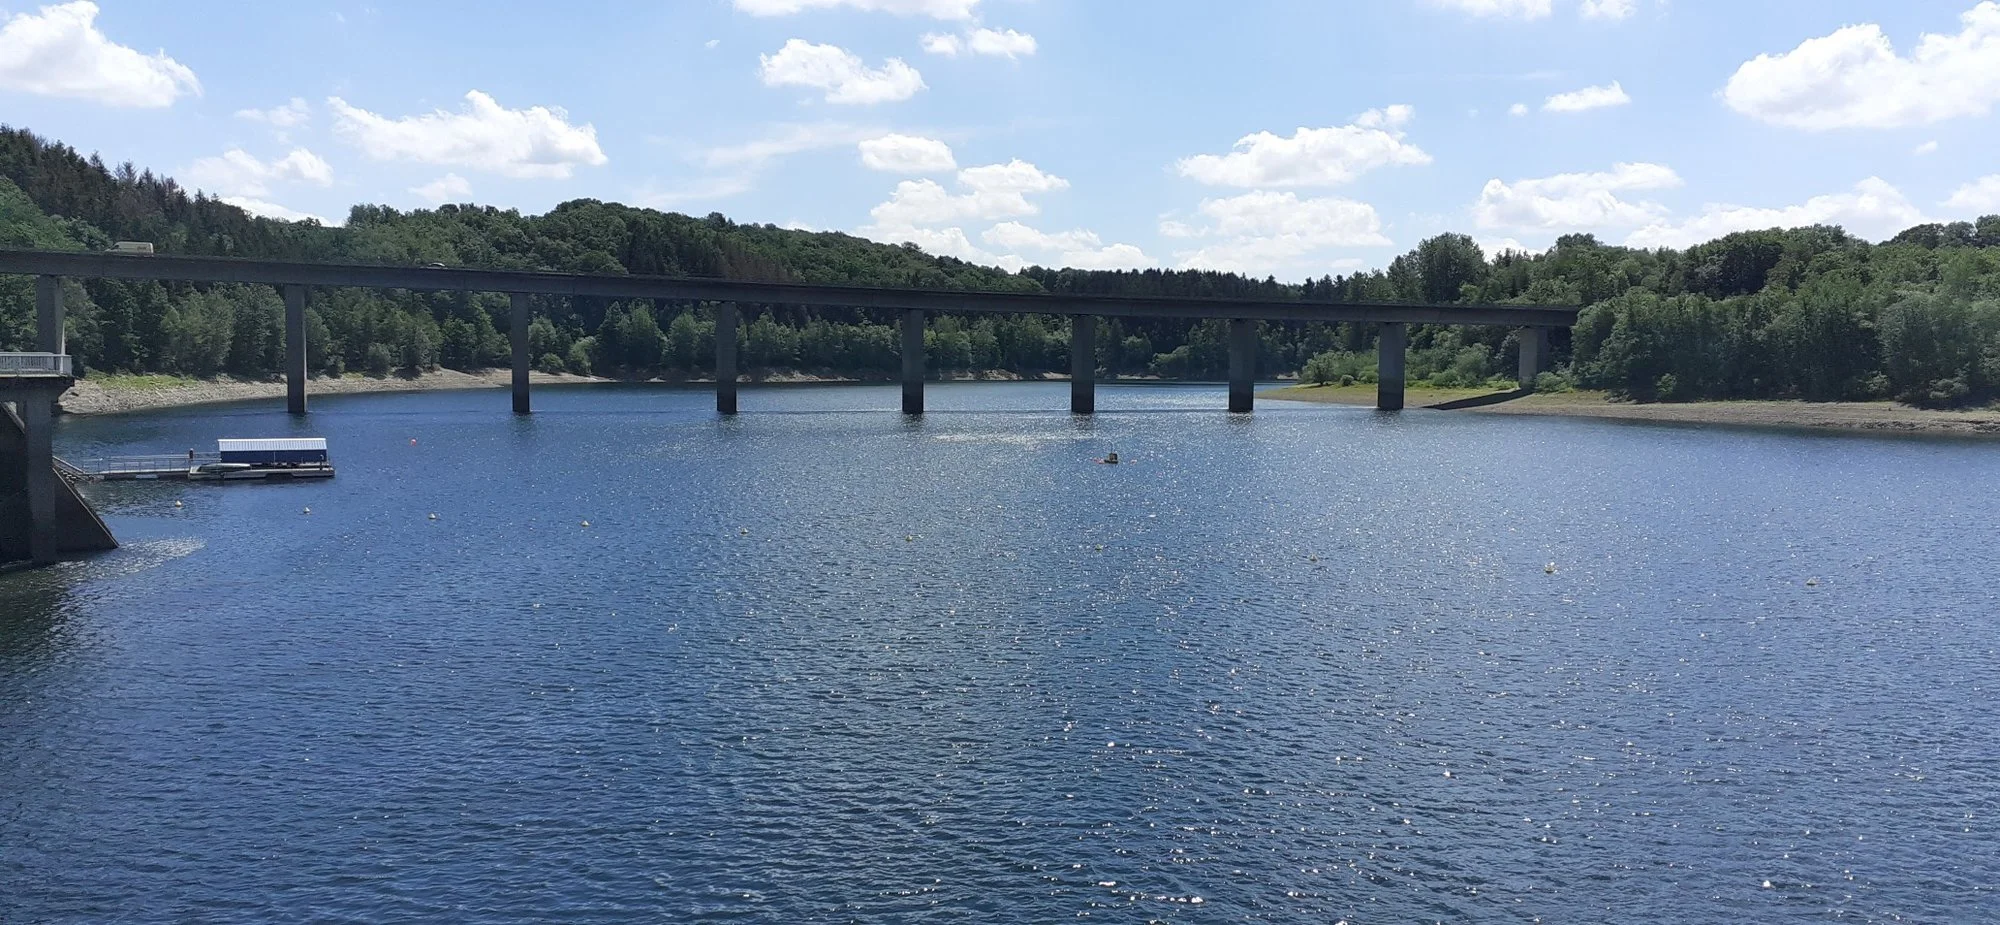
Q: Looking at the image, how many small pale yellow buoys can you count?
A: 10